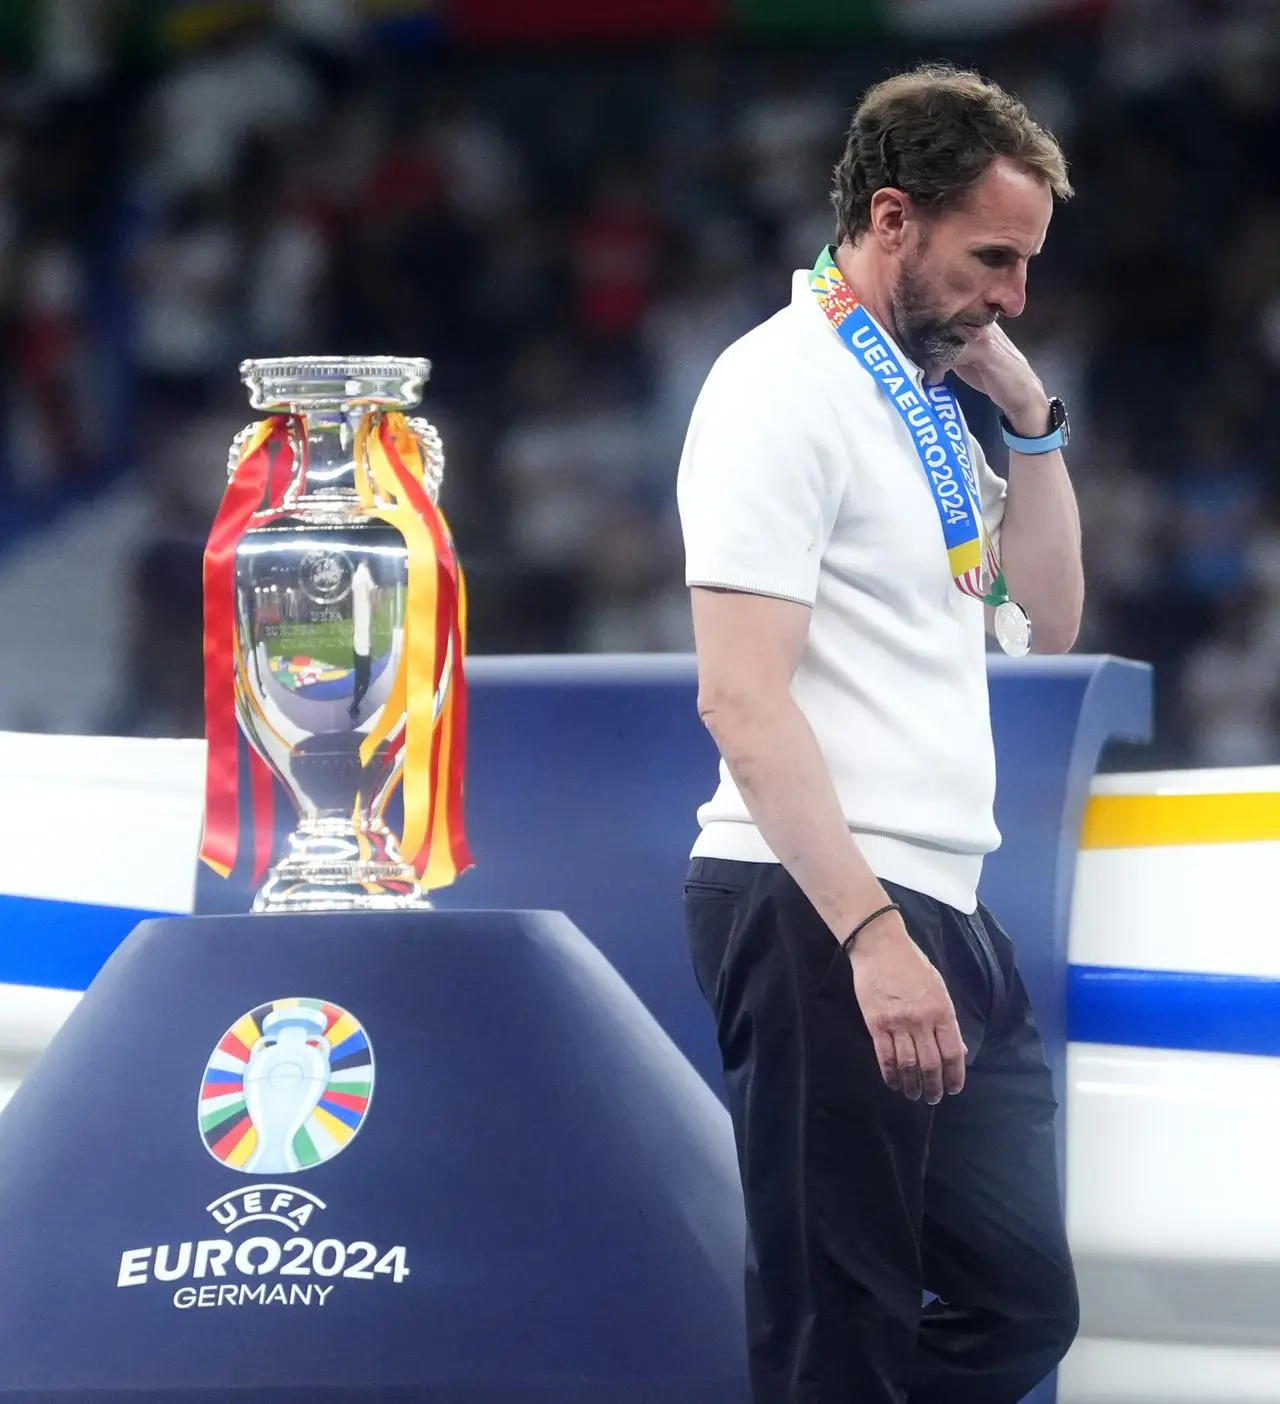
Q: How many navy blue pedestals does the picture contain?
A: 1